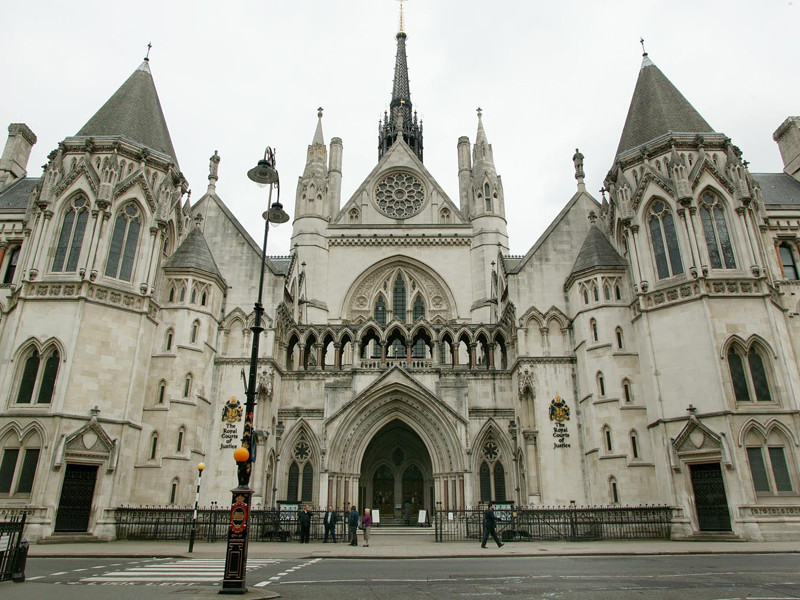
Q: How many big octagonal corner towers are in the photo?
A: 2